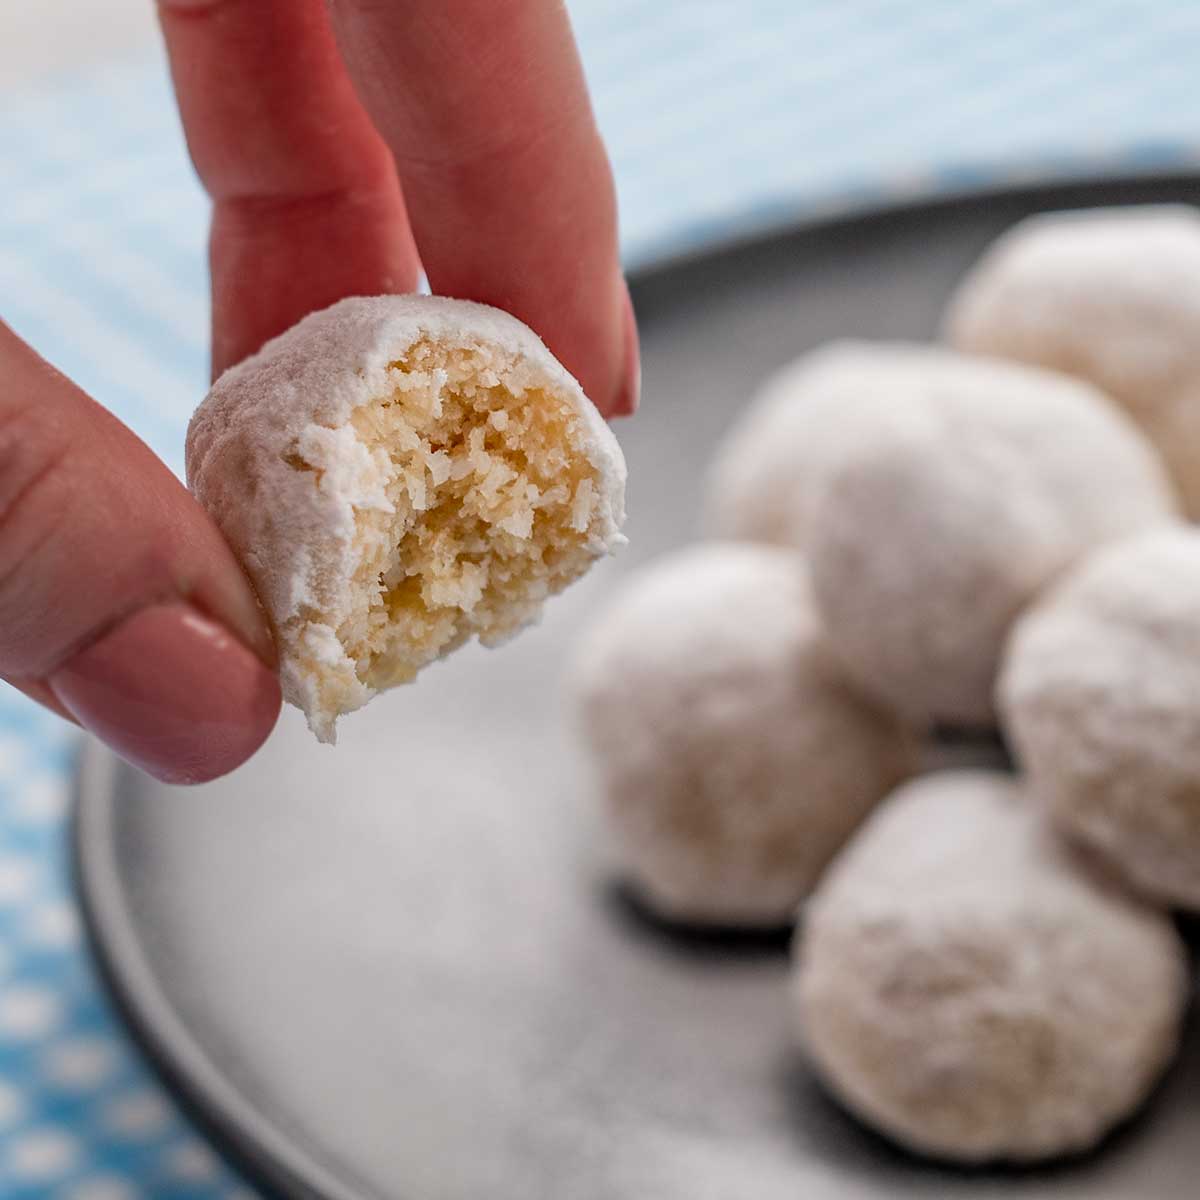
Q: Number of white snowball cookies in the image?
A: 7